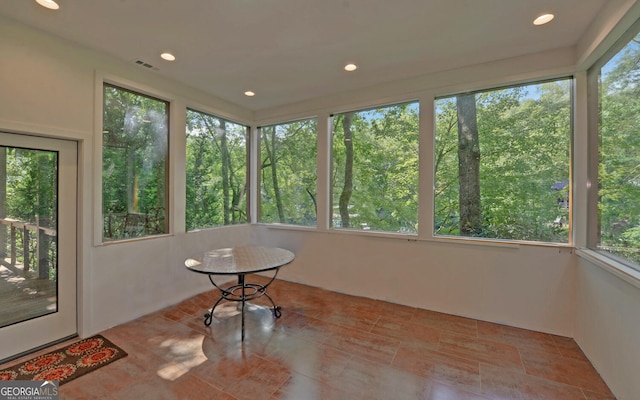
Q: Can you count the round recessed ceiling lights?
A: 5